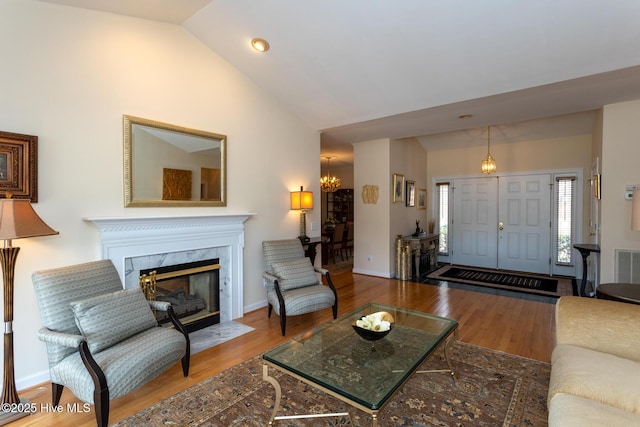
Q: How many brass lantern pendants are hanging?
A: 1